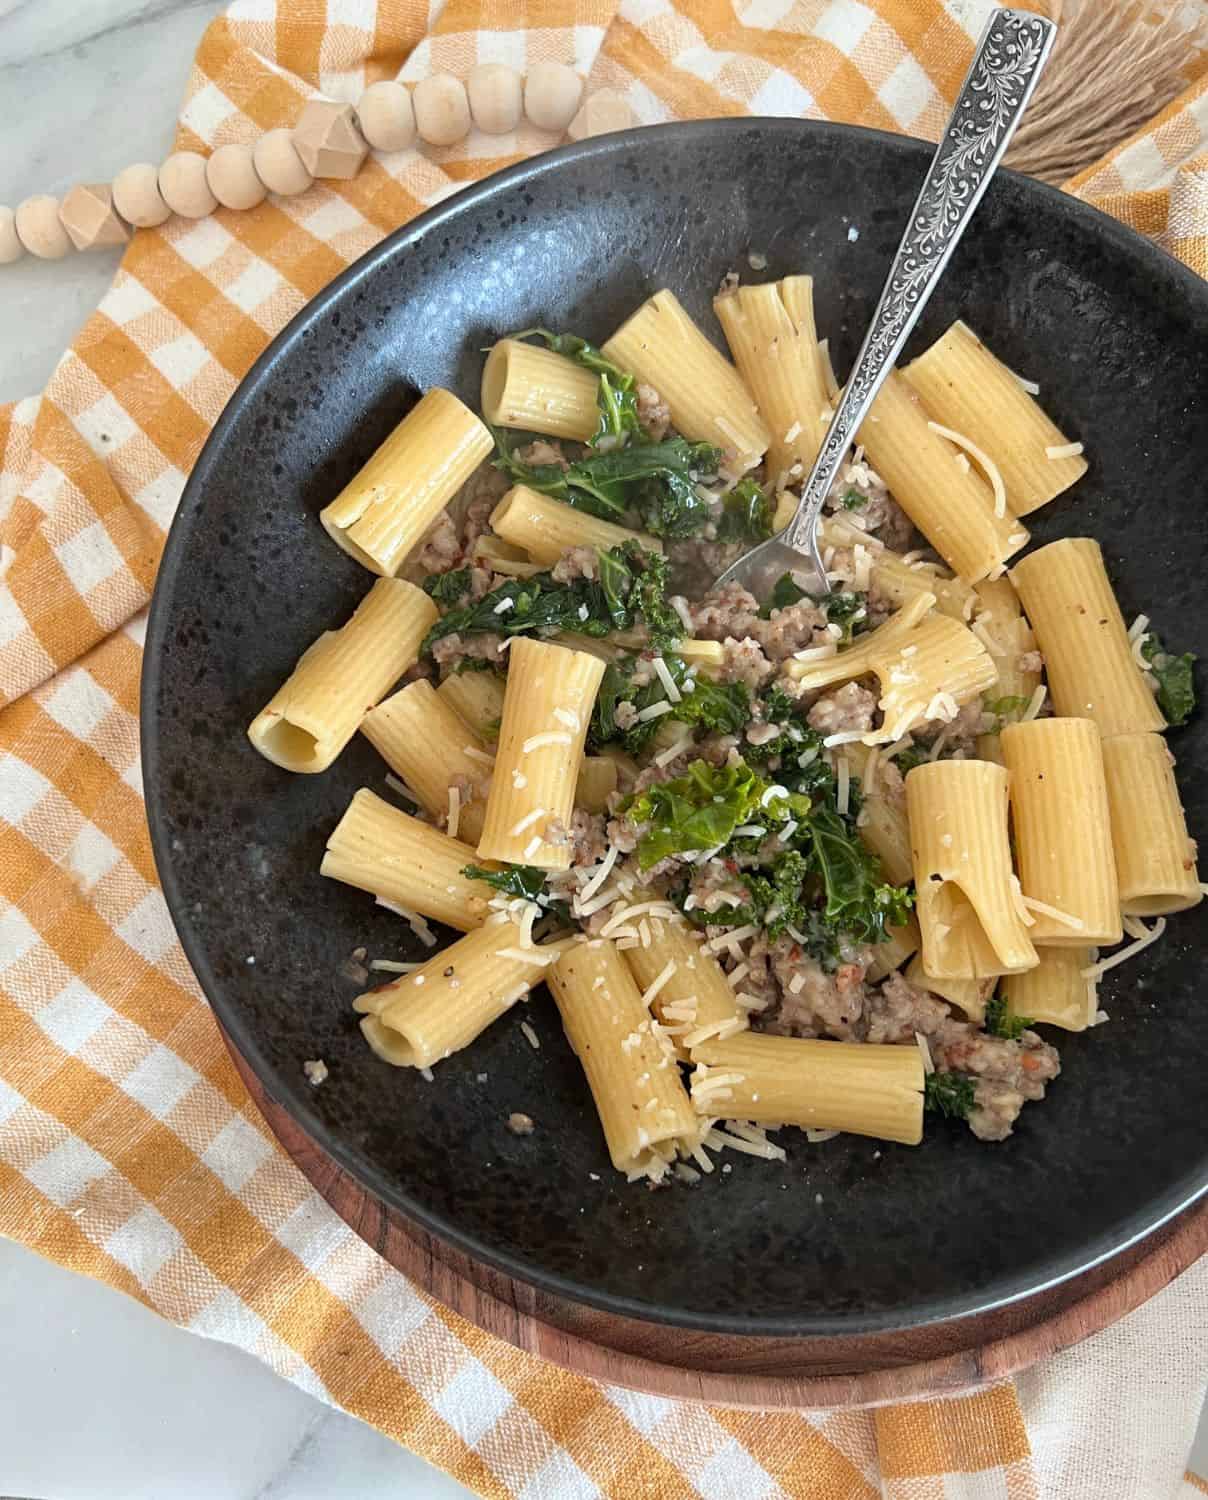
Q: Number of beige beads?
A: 13